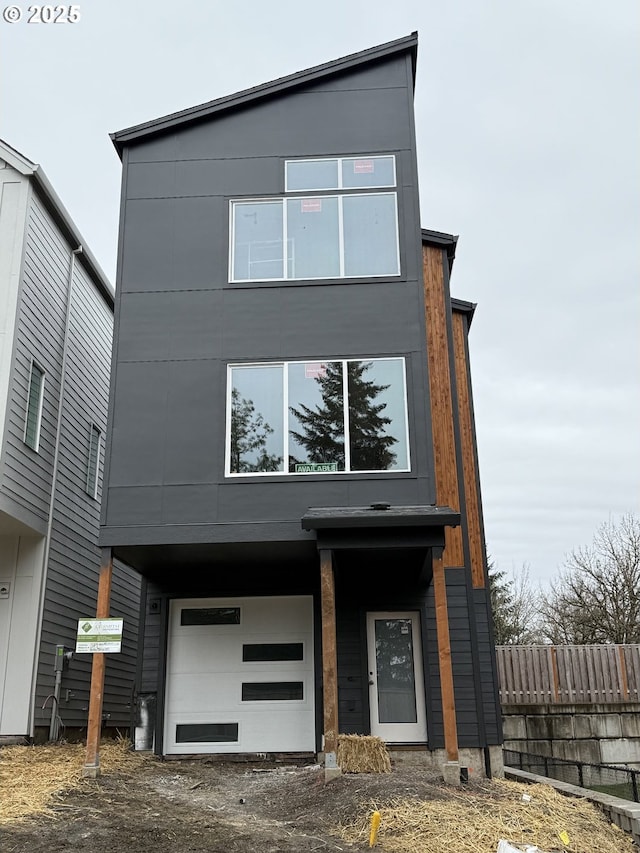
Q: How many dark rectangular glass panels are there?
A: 4